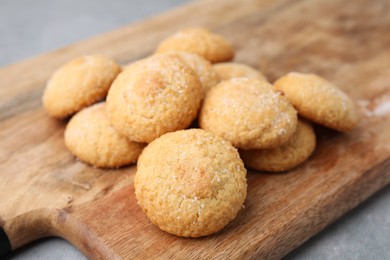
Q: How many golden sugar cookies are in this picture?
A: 10